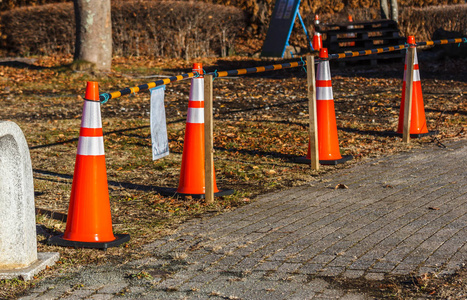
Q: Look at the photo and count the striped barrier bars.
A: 4